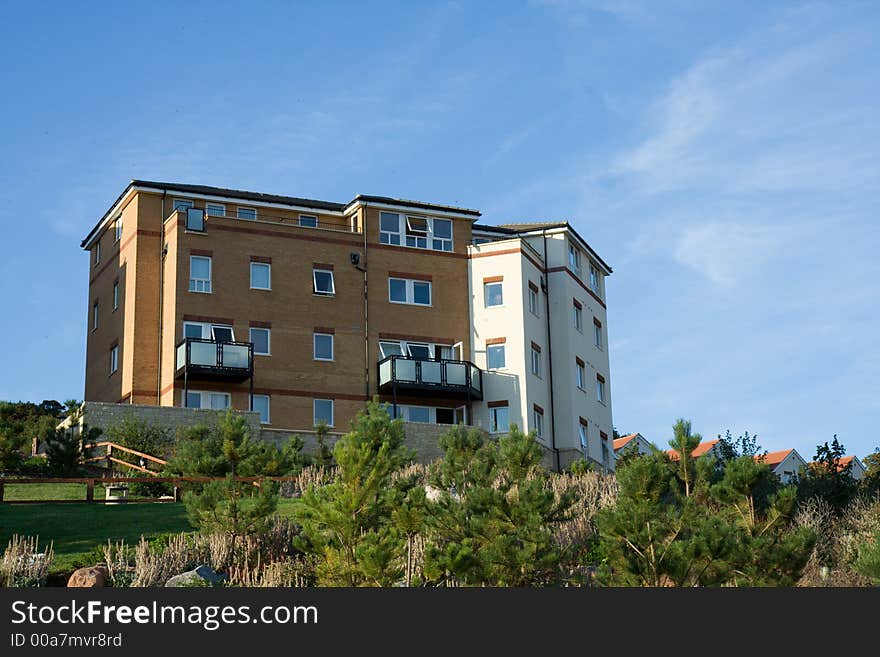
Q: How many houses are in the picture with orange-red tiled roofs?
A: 4